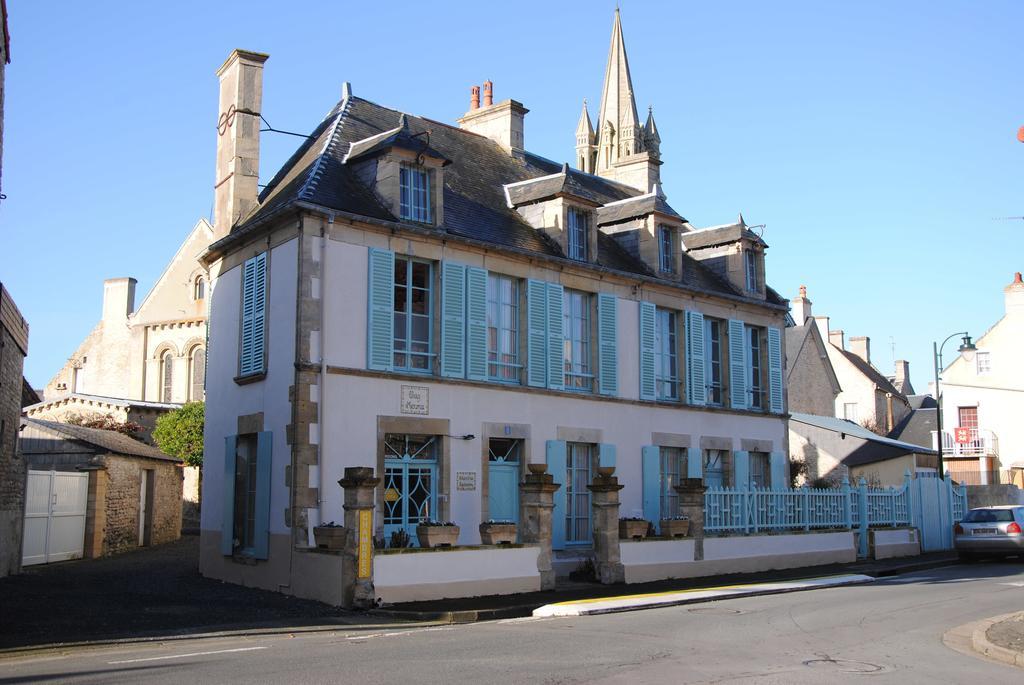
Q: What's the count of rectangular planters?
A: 5